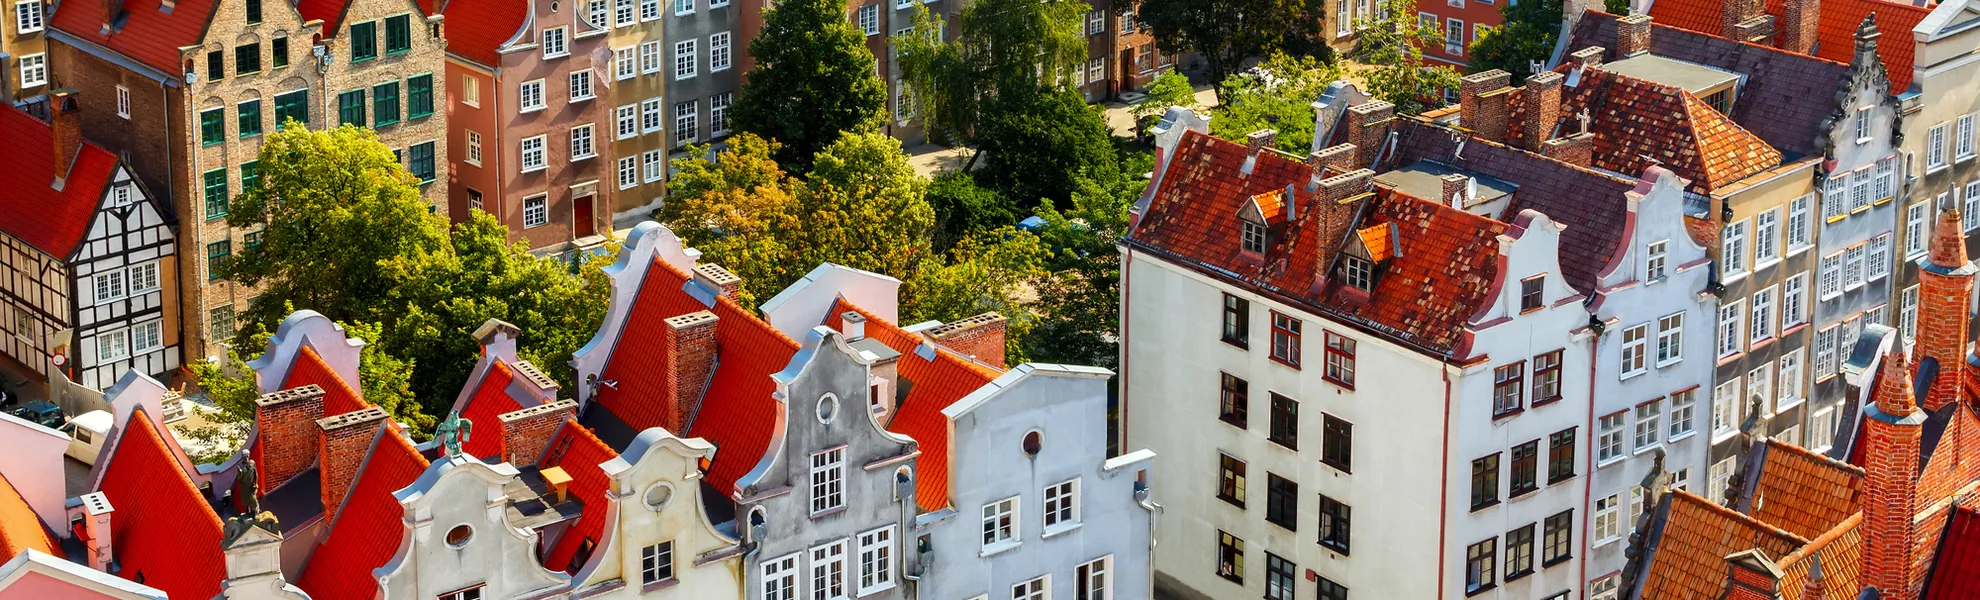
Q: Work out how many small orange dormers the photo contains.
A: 2